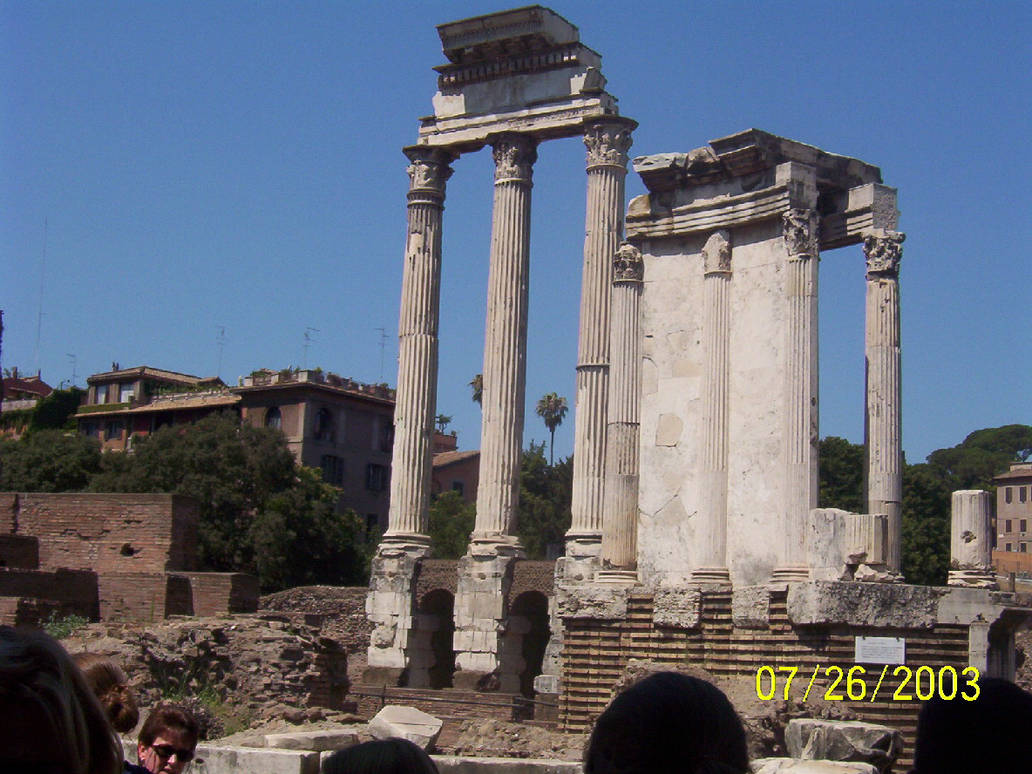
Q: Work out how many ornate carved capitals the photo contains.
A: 7